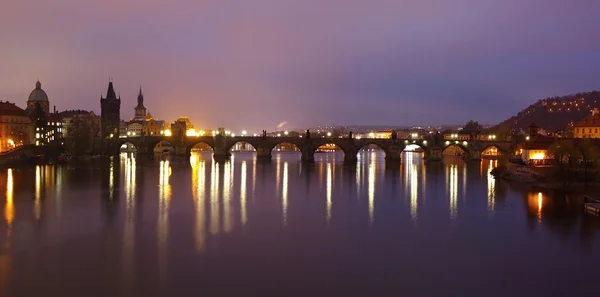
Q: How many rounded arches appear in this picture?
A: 10